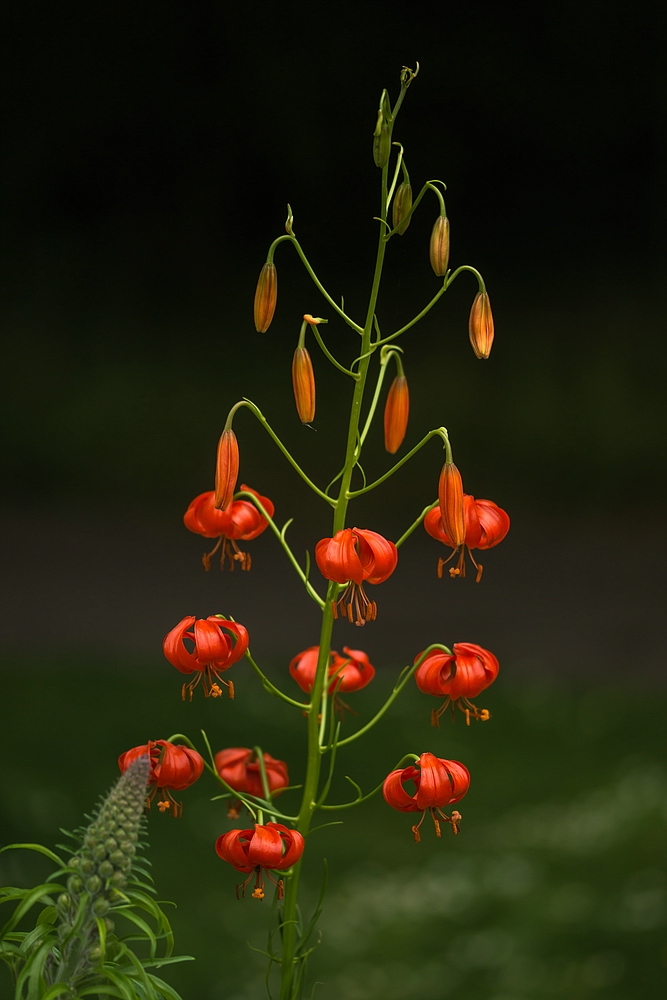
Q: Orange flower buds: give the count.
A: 7